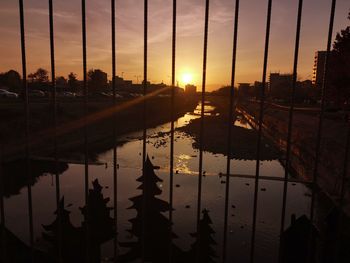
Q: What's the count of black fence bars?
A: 11